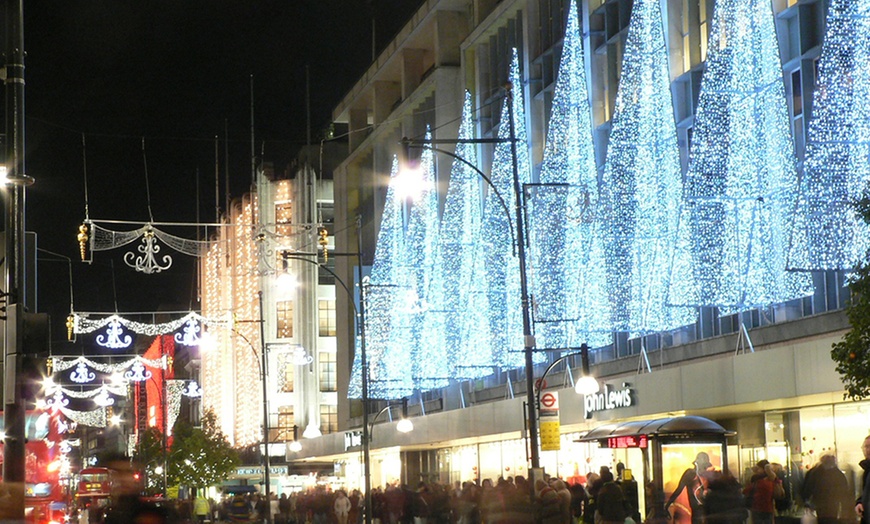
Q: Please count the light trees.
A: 8